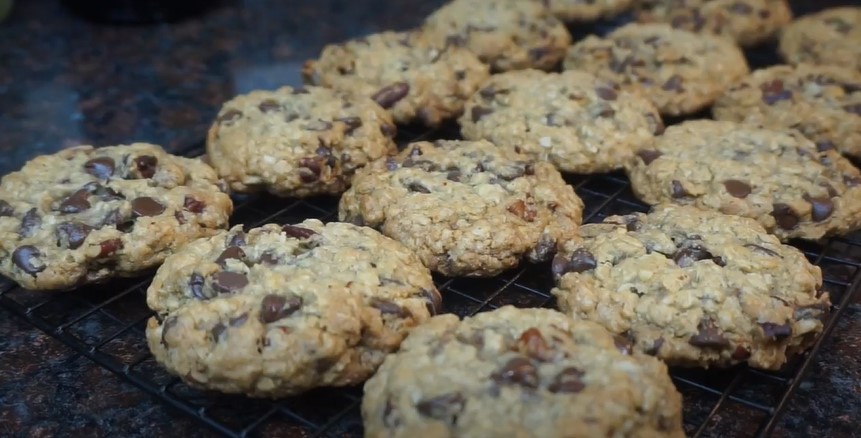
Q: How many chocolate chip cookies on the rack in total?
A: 15